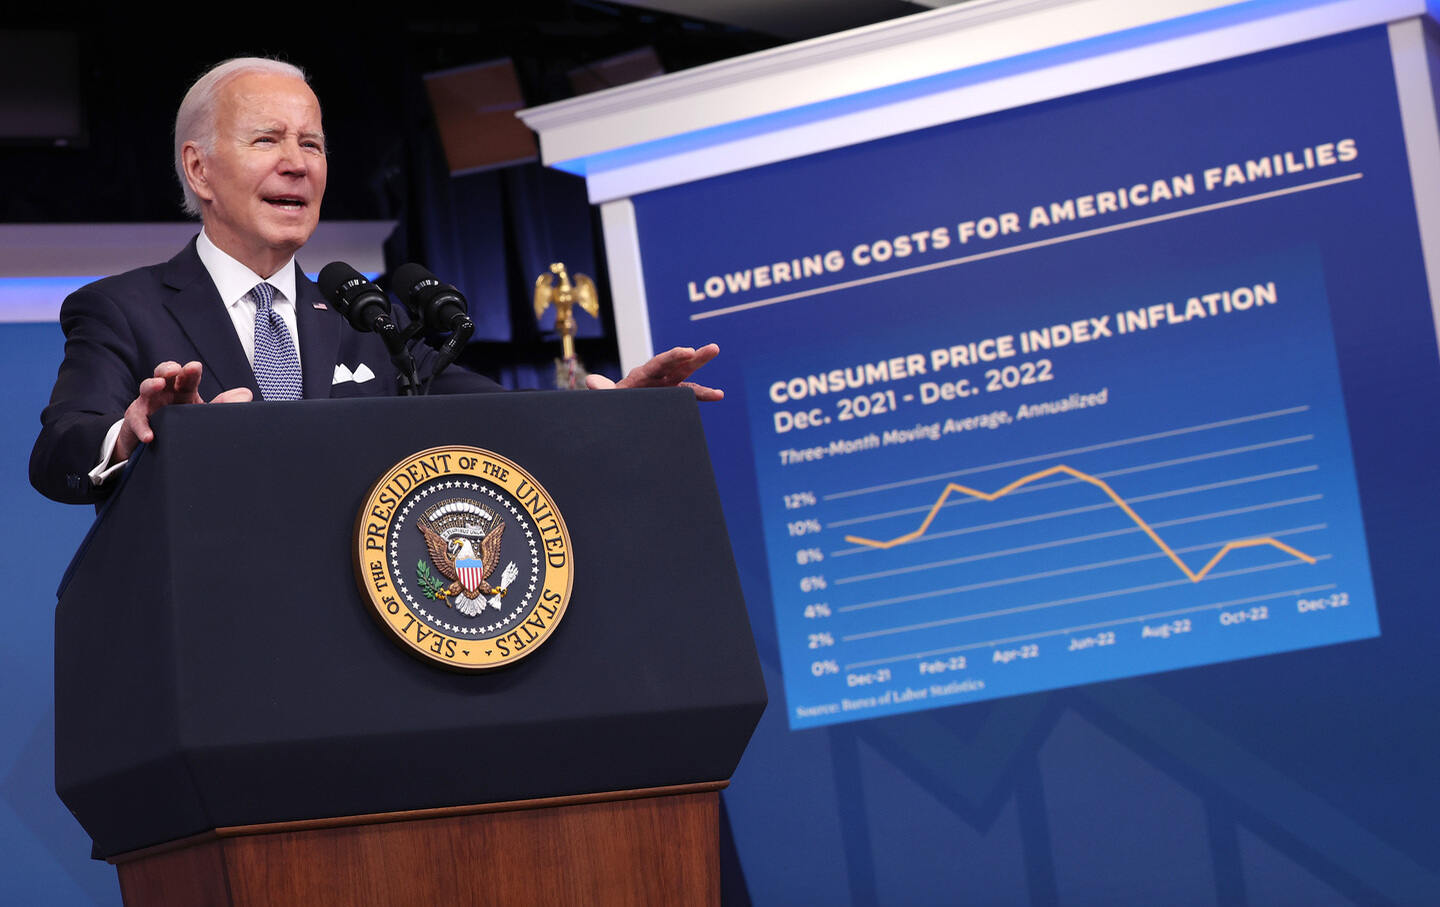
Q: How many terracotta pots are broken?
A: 0